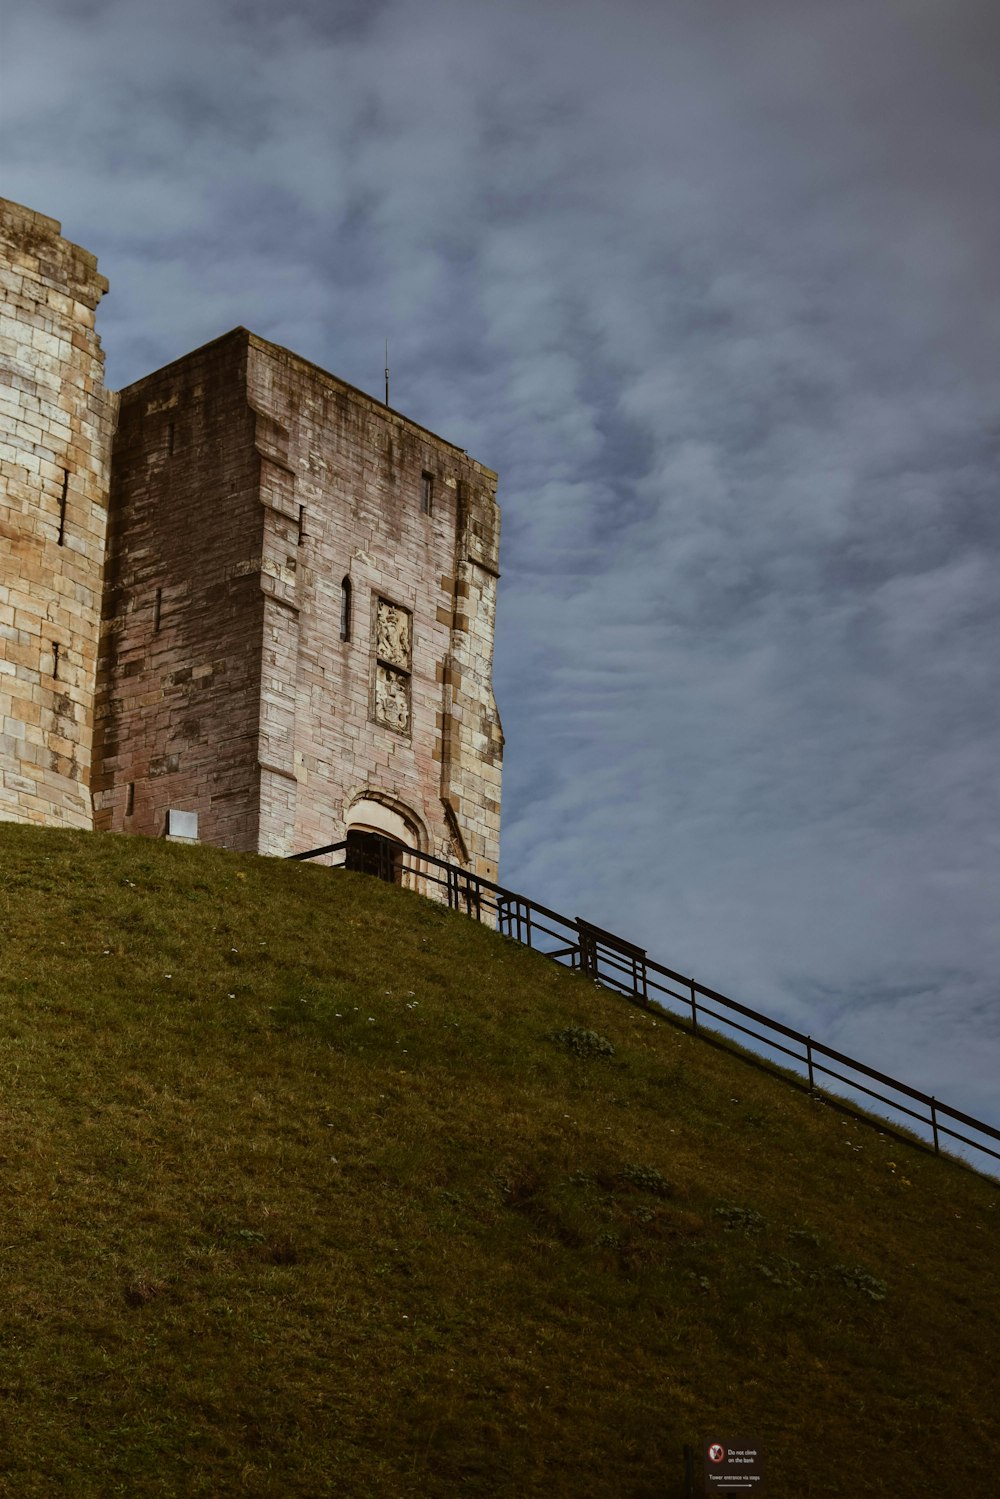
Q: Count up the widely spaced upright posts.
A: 3